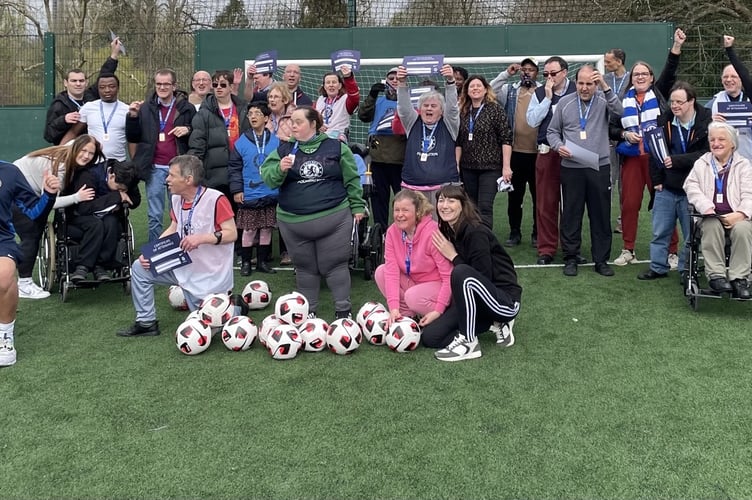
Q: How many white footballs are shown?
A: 14